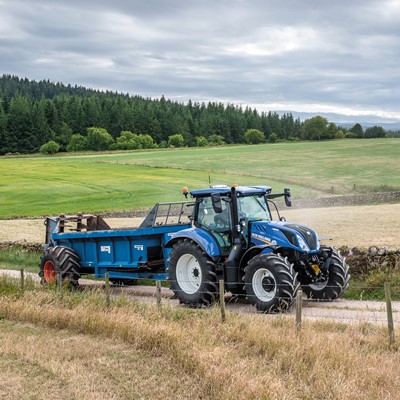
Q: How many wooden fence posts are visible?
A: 7